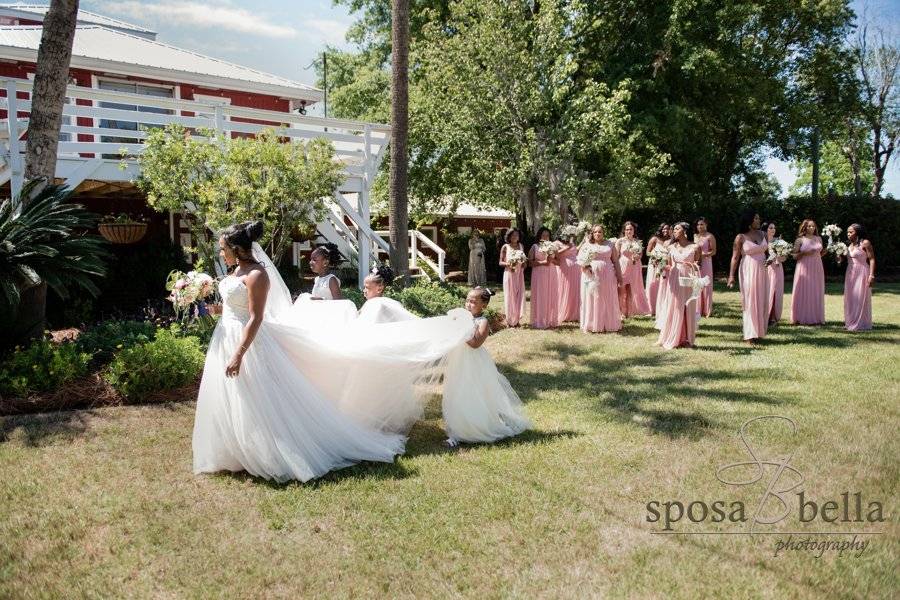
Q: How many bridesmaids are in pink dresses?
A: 12